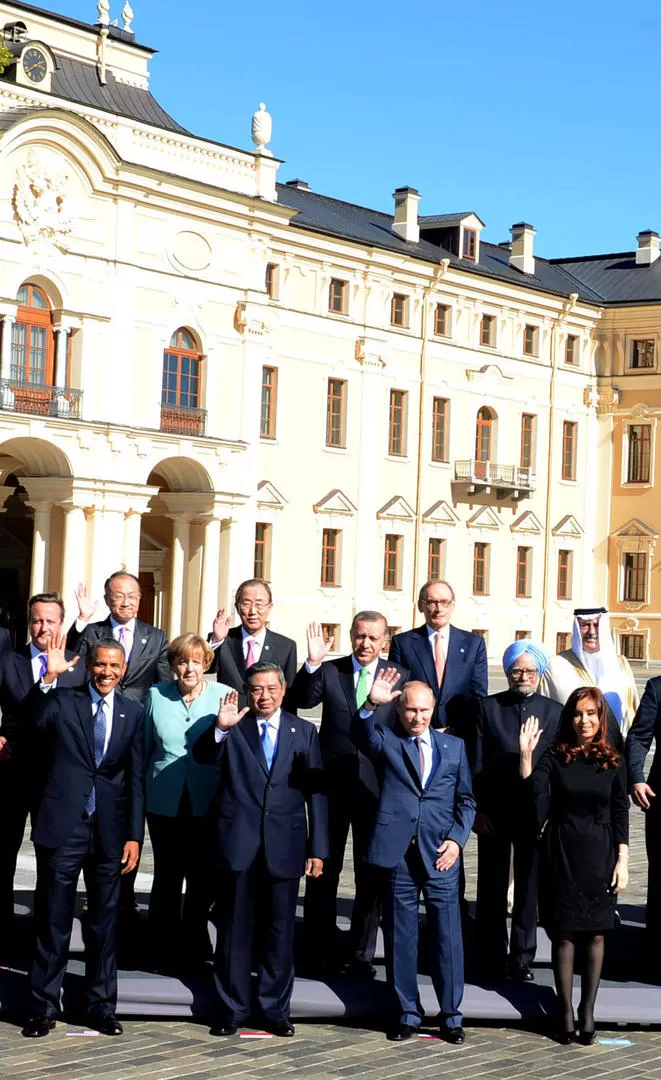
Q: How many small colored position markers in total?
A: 4